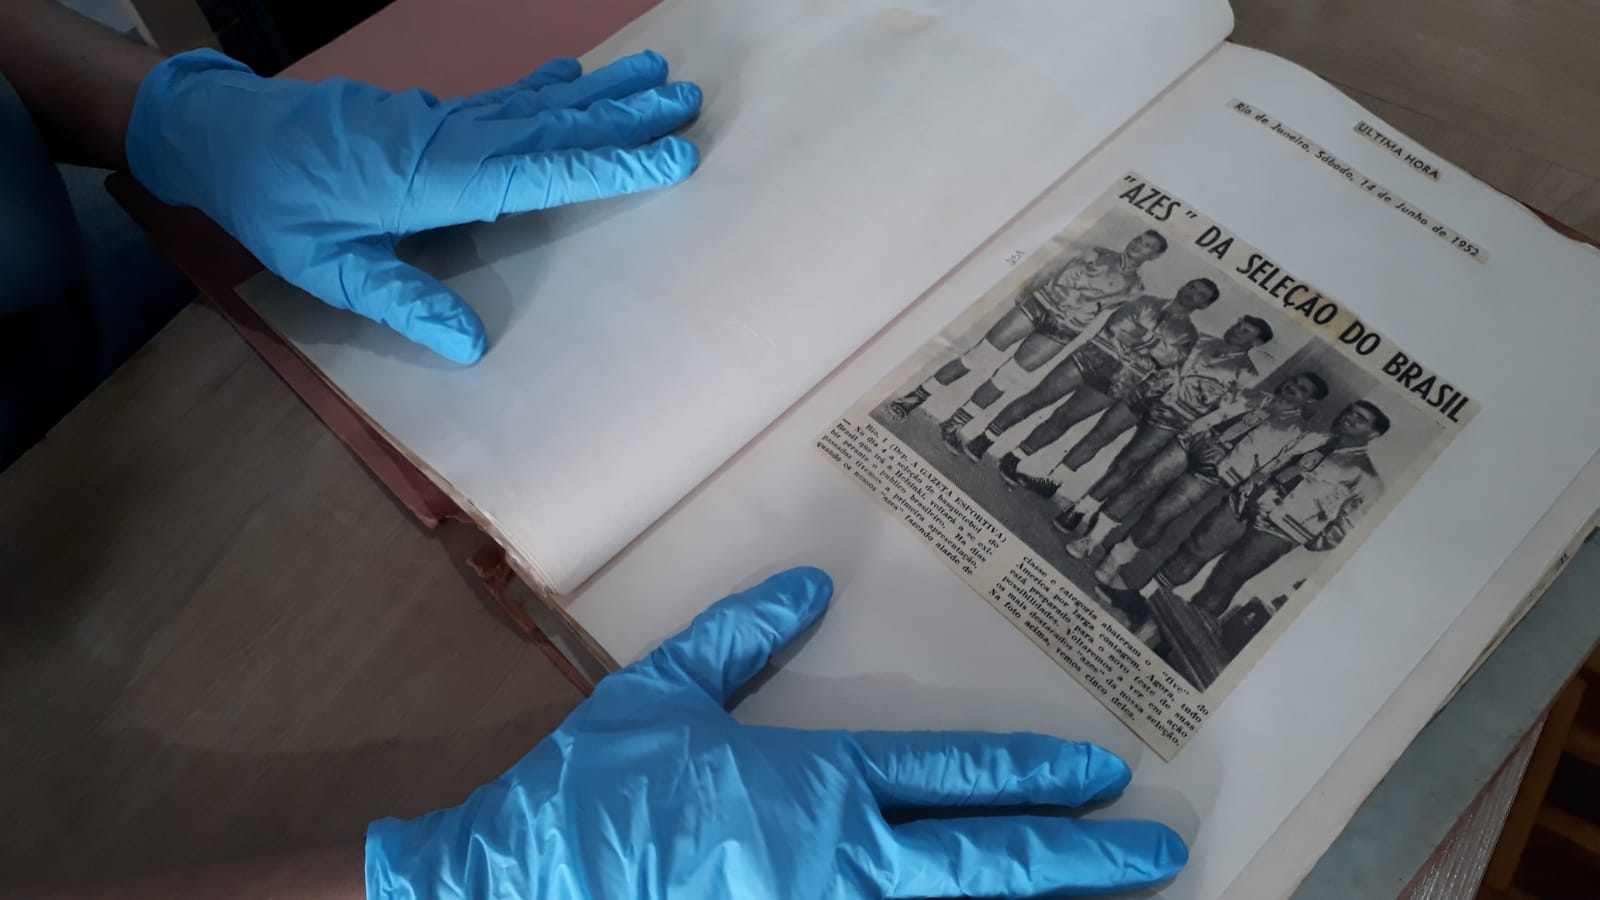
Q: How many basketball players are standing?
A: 5